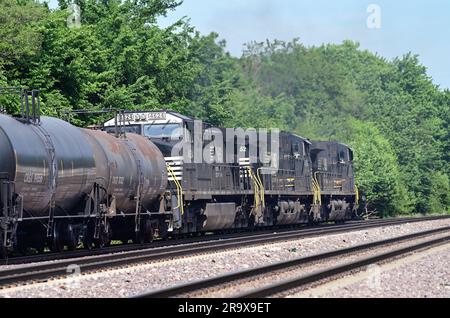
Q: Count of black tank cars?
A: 2